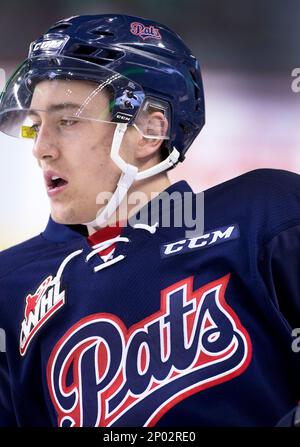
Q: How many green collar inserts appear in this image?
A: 0